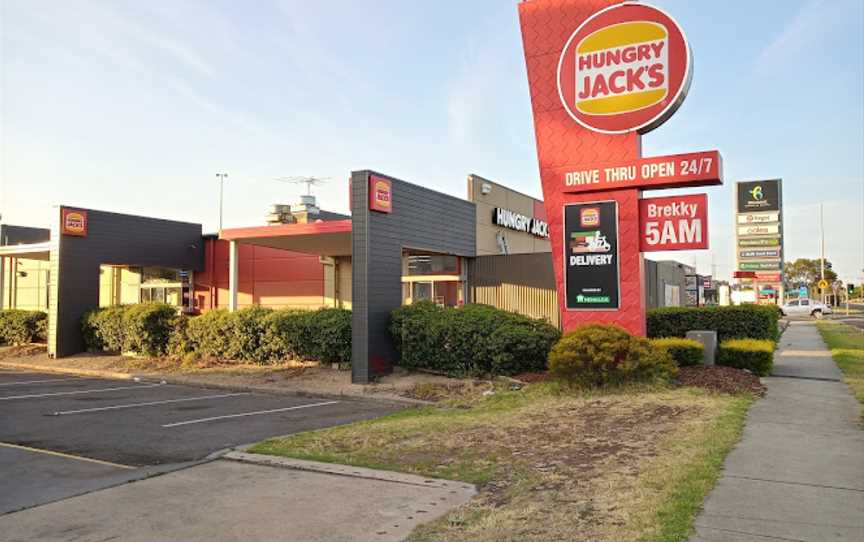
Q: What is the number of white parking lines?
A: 4